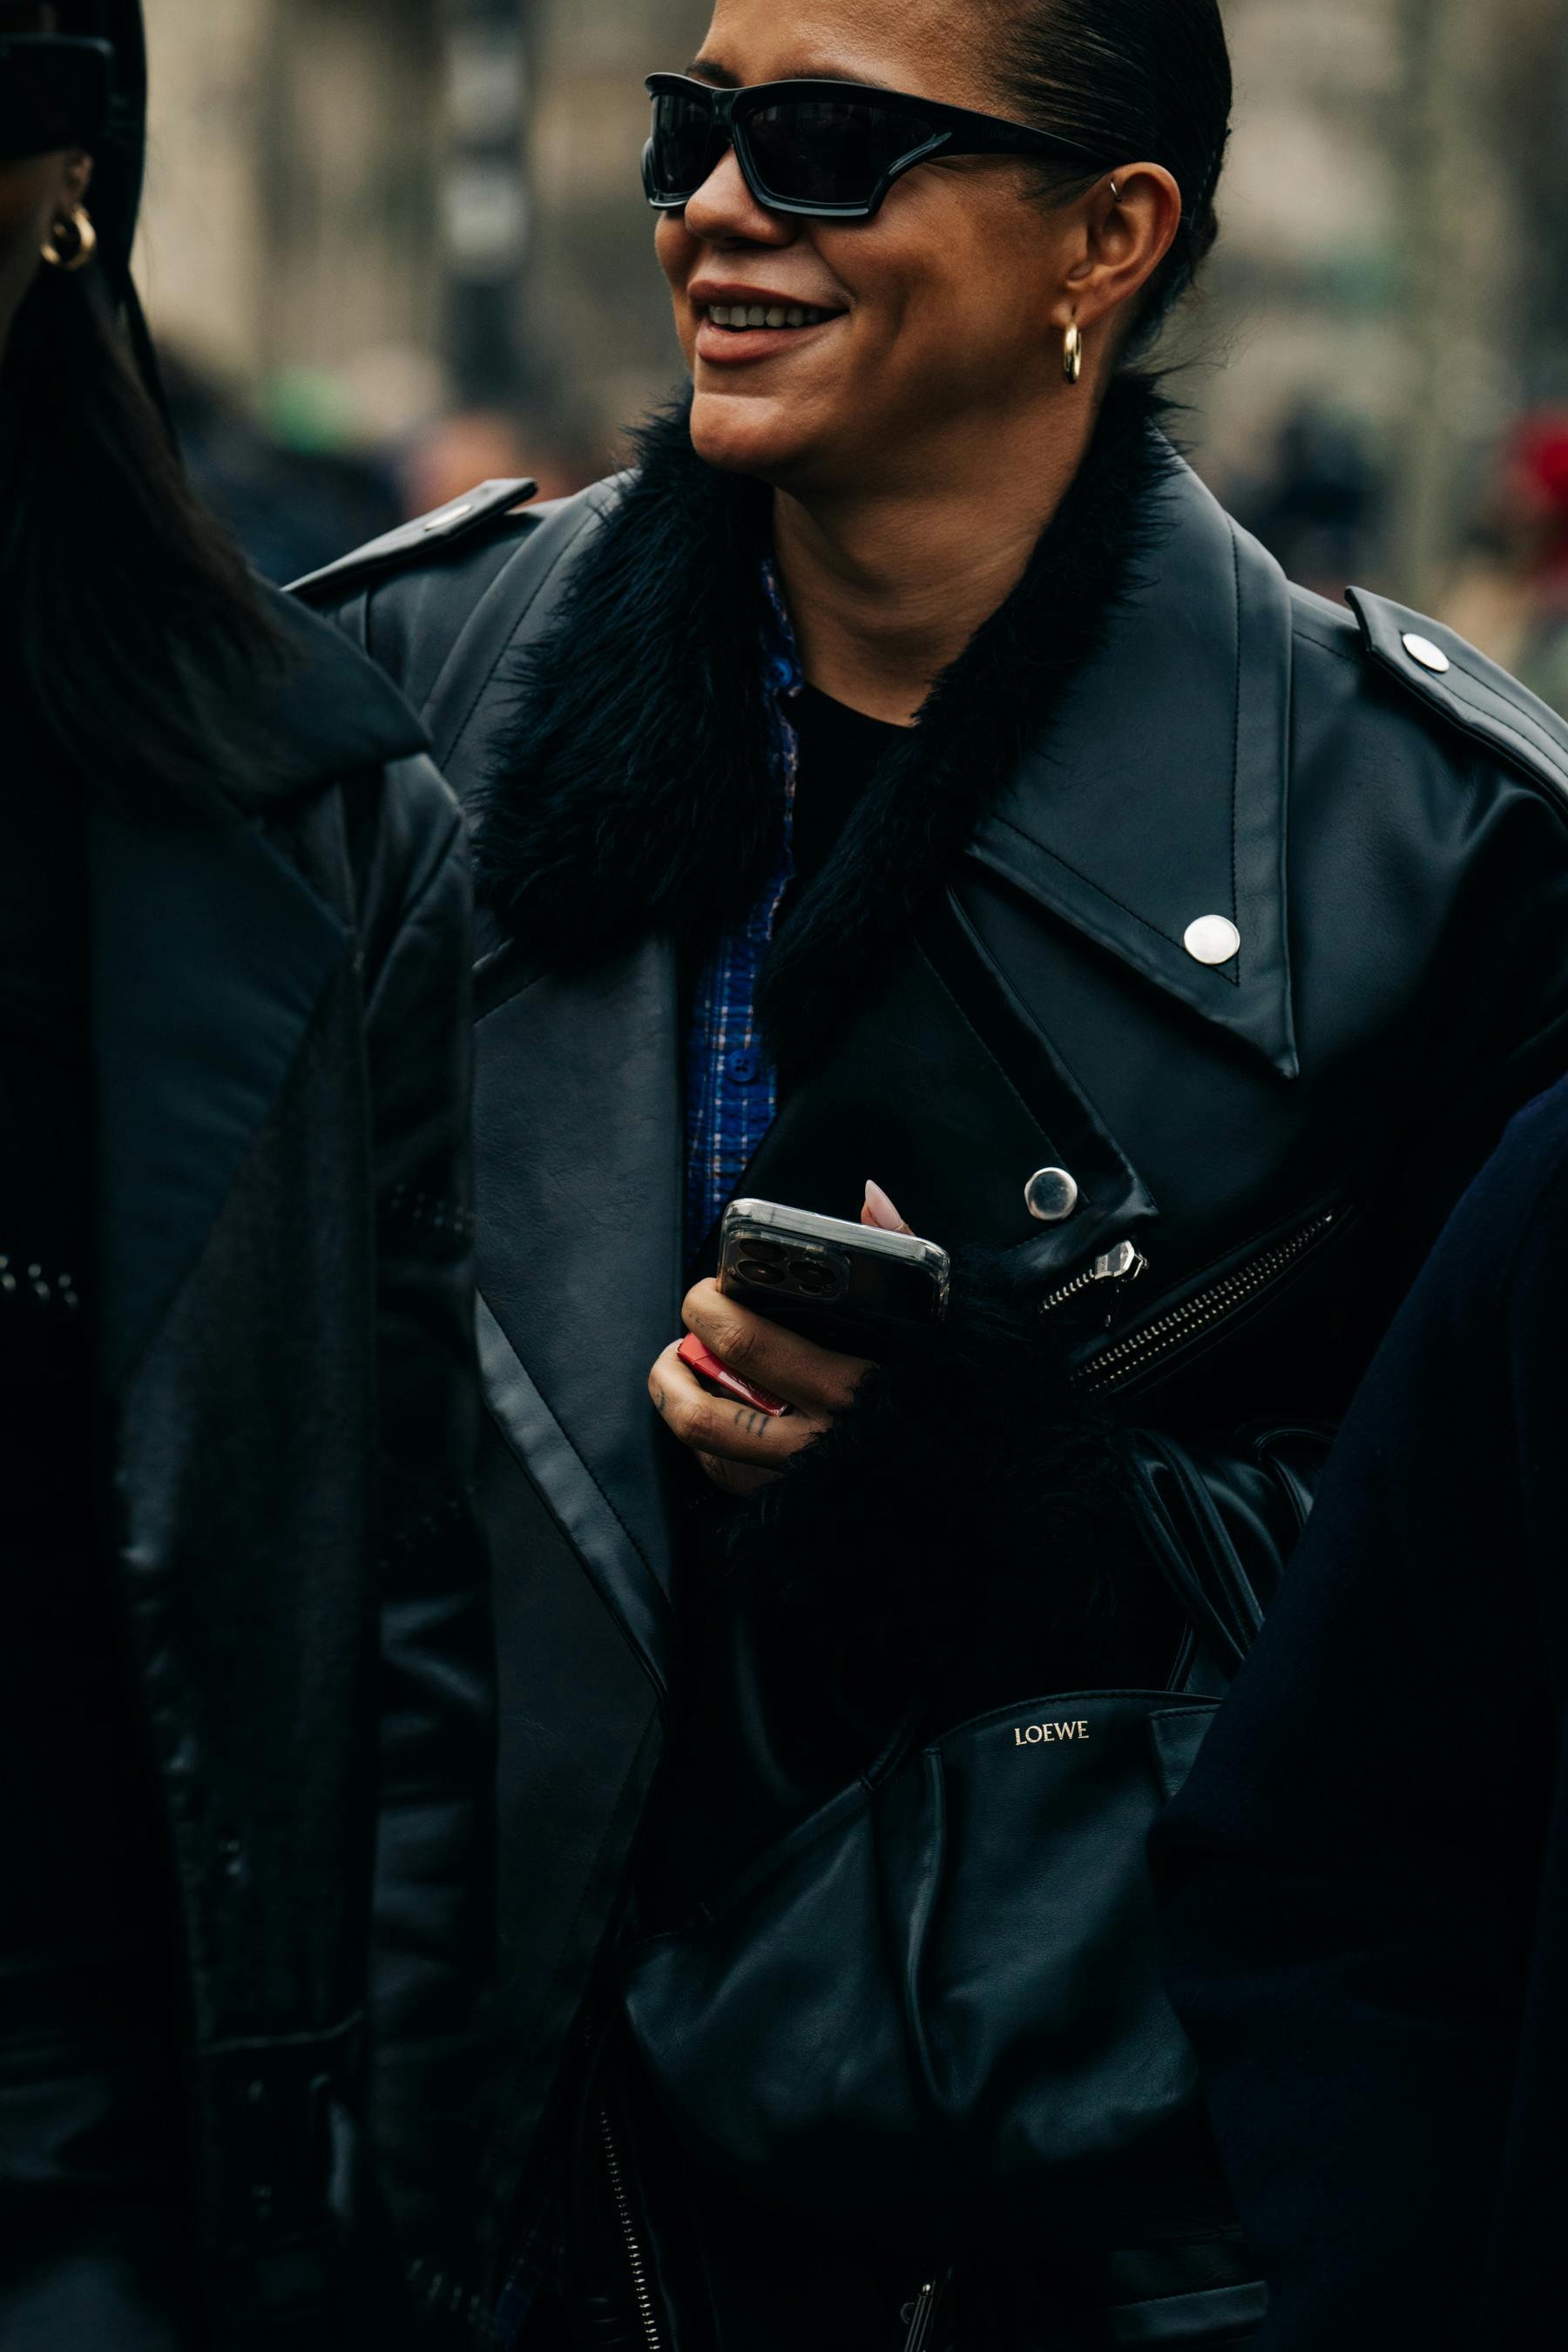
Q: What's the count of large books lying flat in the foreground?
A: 0